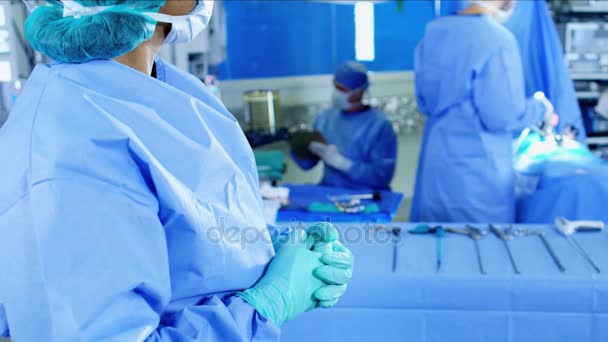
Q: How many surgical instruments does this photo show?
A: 6